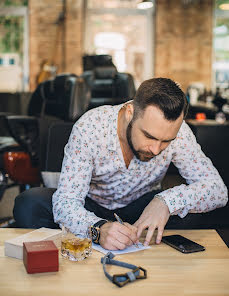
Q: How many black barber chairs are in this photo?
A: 2